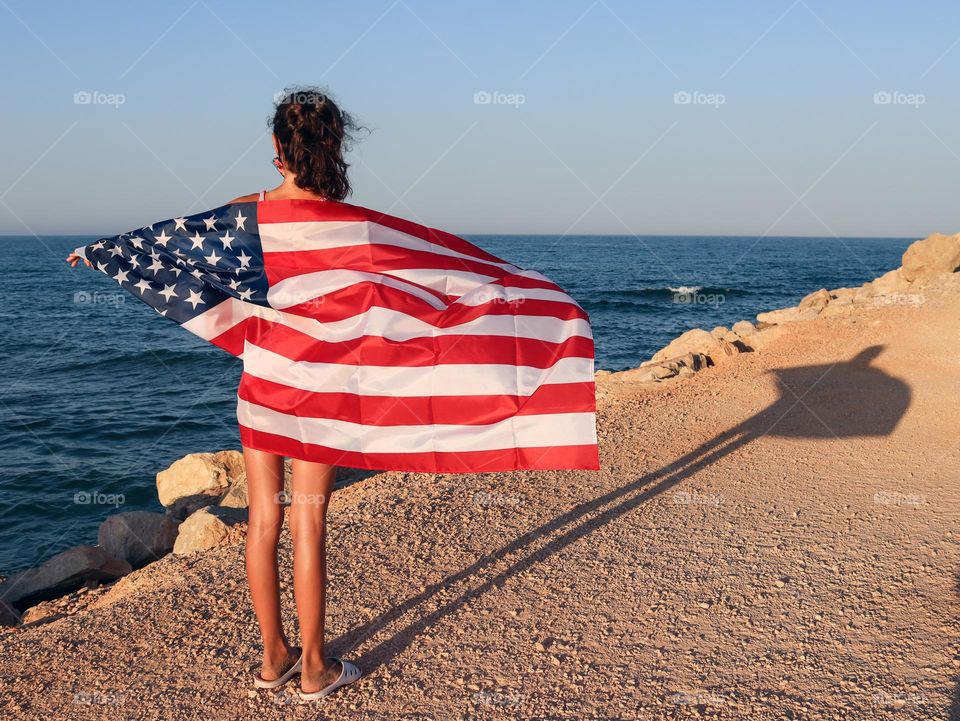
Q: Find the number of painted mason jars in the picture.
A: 0